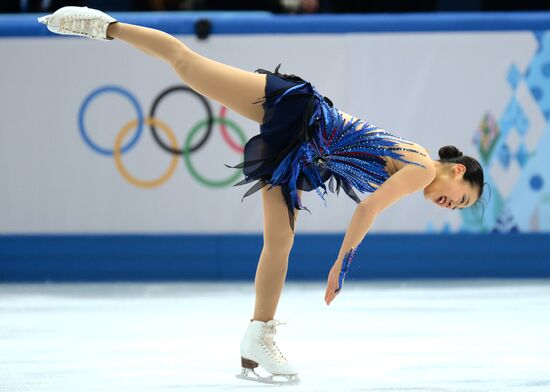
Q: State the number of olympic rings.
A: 5